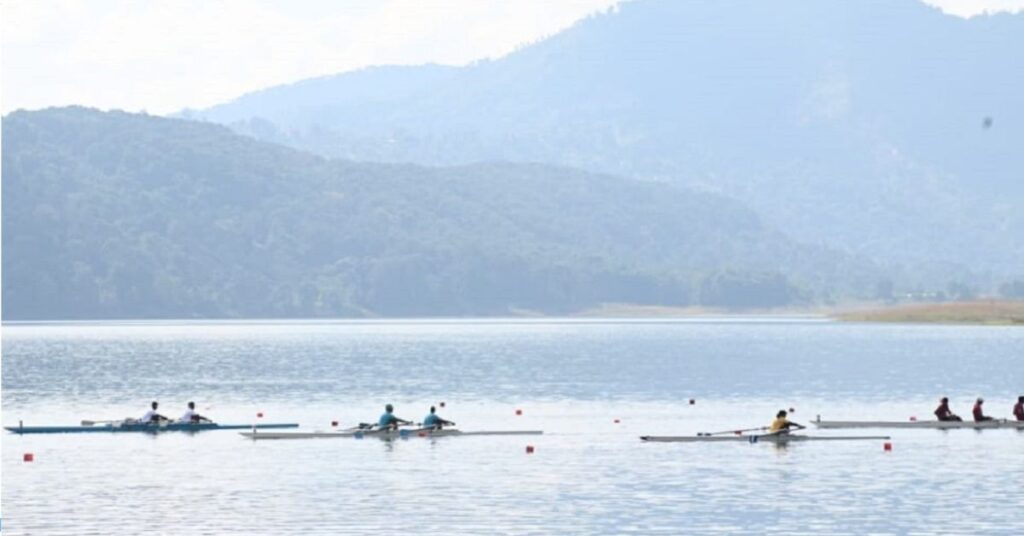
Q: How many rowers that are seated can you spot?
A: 8